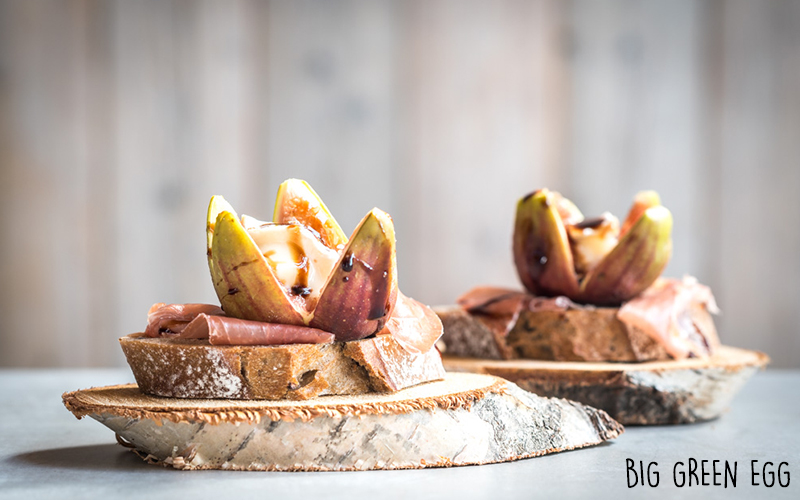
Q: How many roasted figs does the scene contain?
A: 2